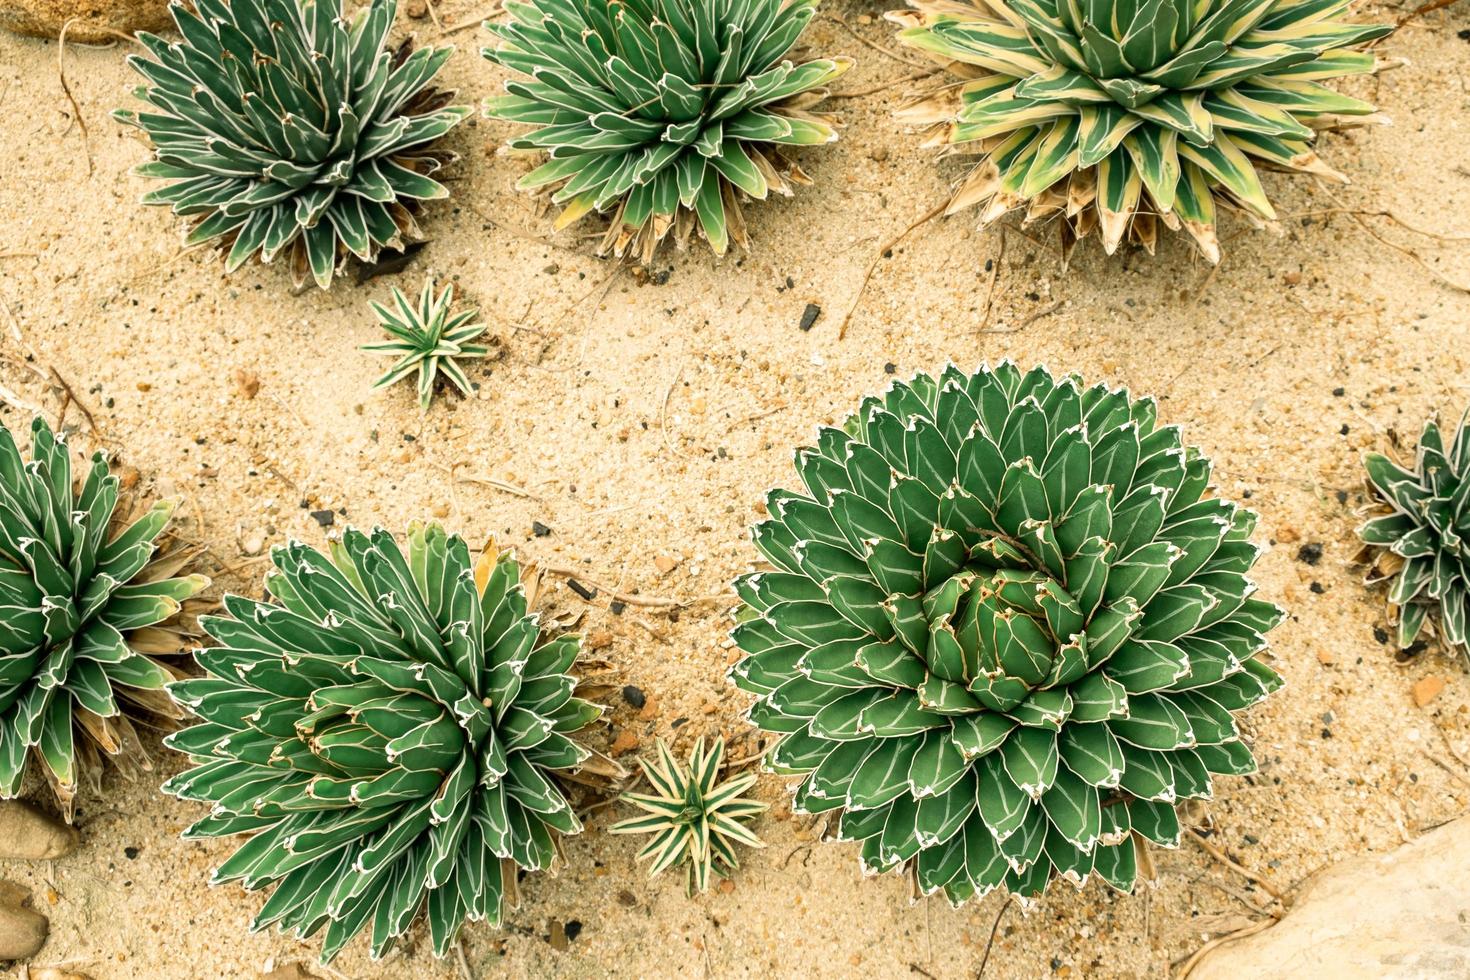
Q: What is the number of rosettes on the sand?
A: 9